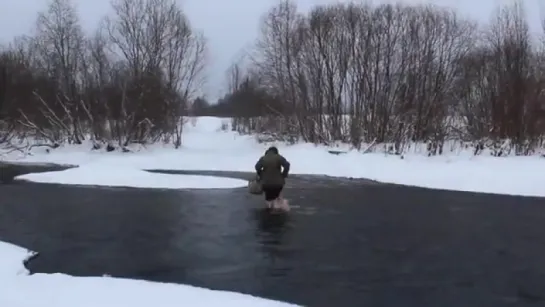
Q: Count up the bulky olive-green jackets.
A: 1